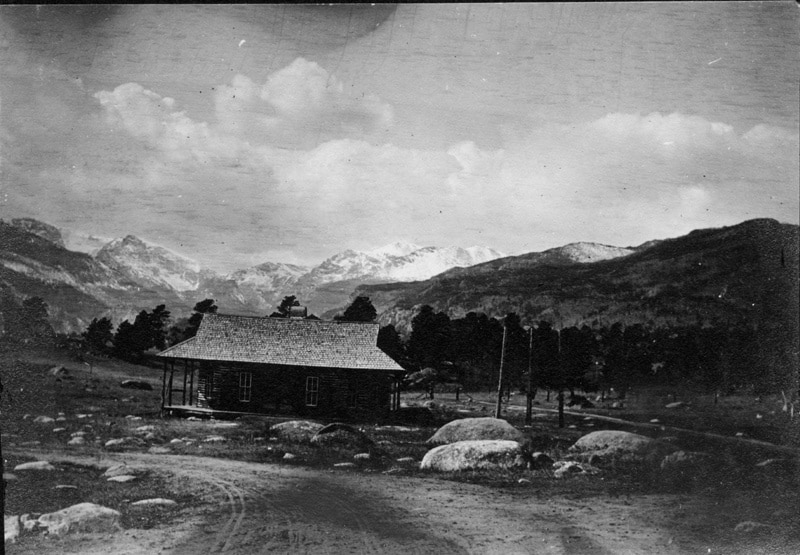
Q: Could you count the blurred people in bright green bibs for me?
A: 0